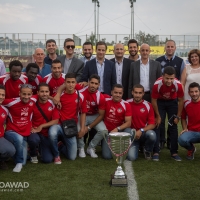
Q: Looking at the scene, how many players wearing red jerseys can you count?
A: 12